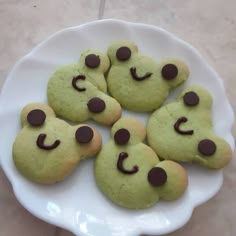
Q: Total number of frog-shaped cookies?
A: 5